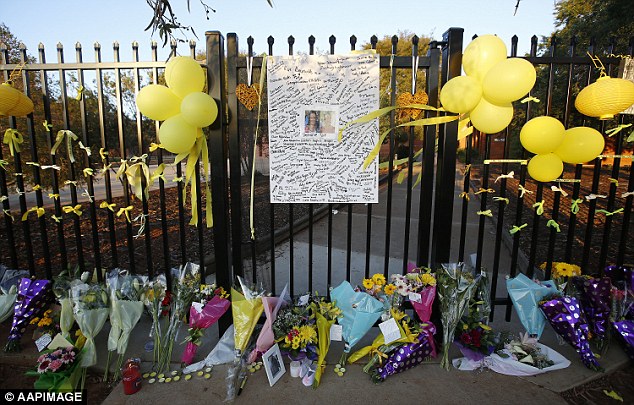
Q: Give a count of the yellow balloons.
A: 11